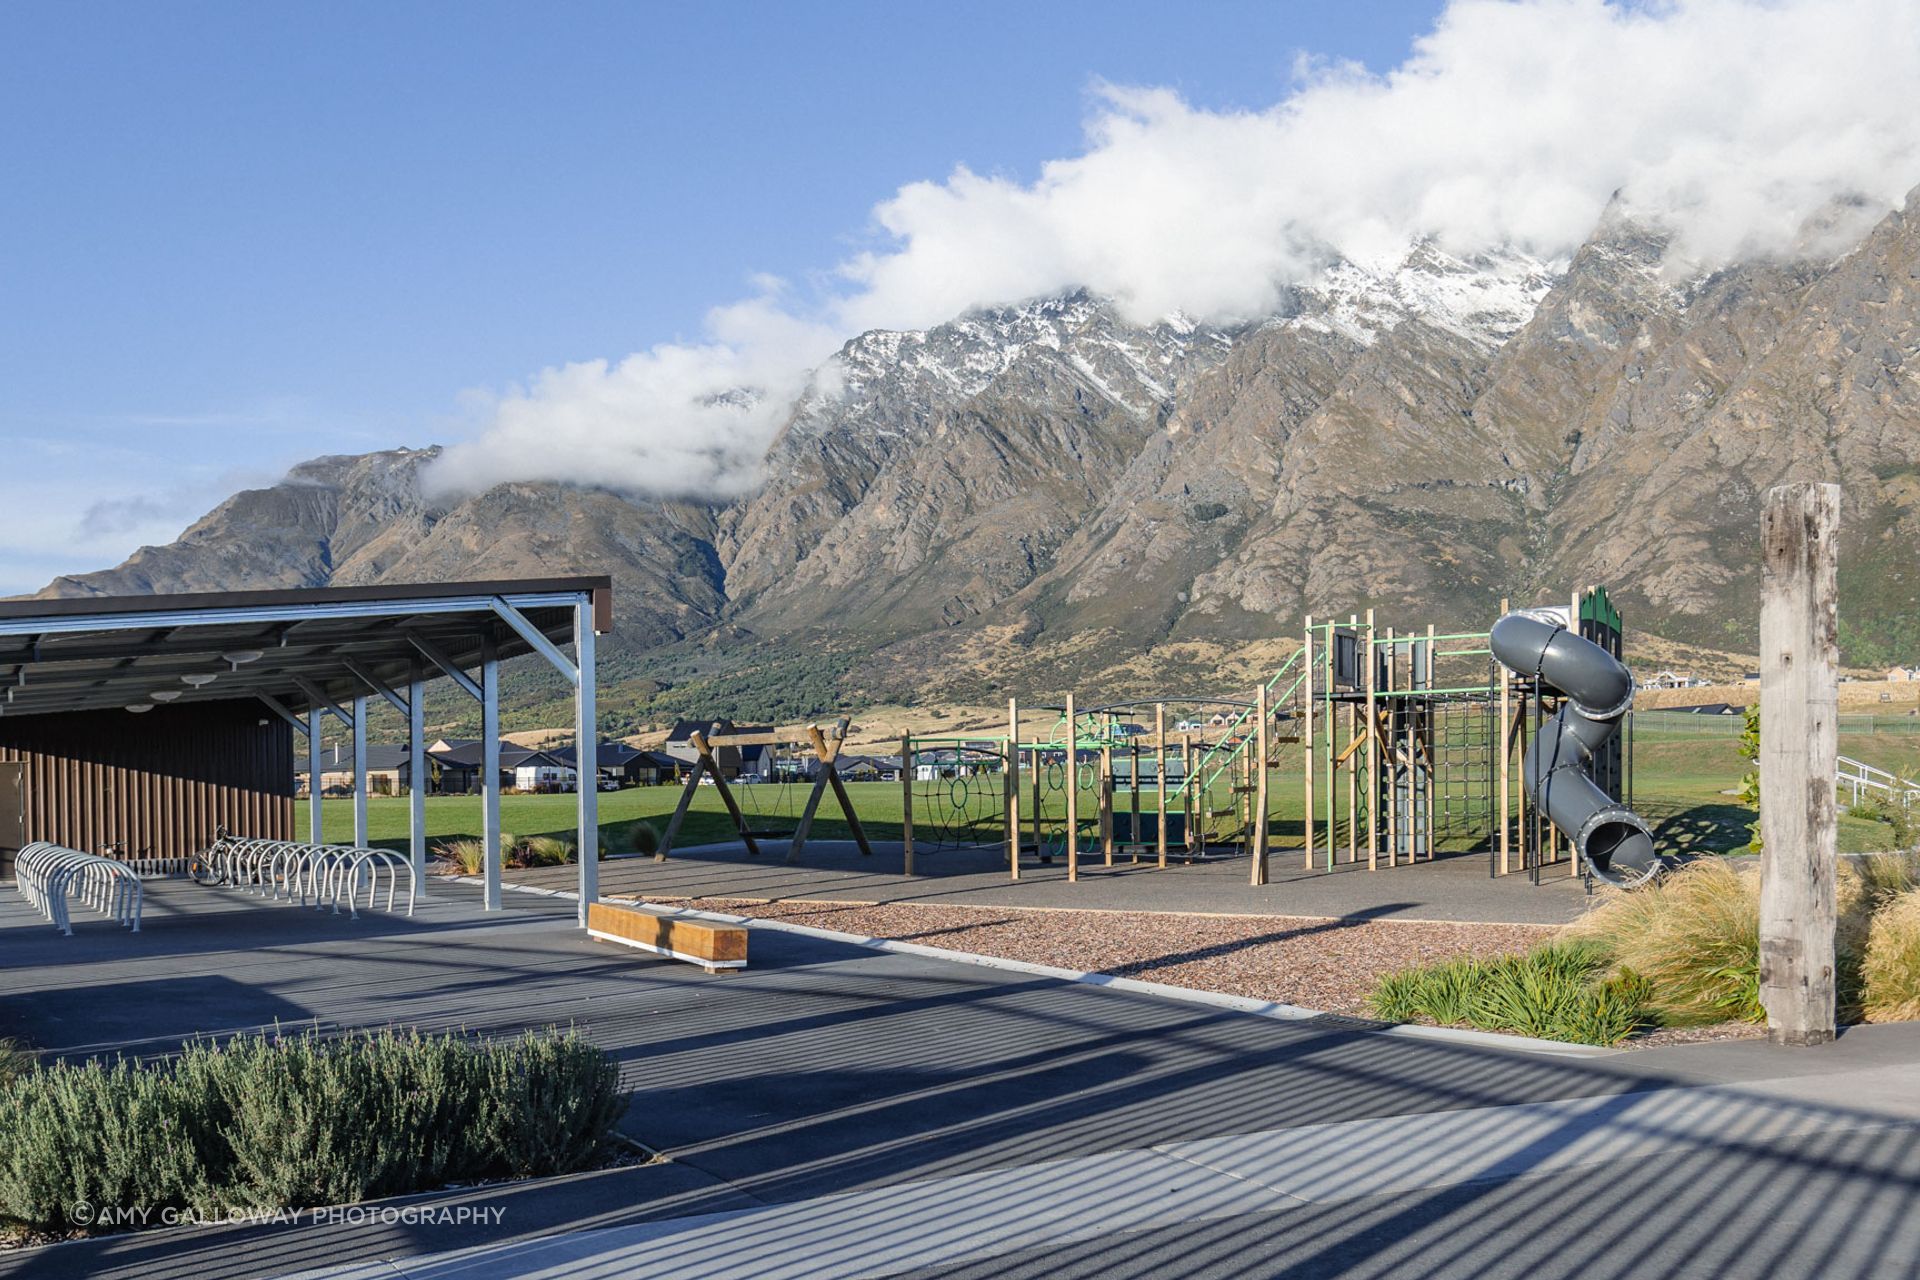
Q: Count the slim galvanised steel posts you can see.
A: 5